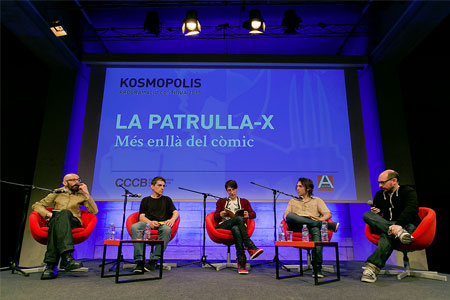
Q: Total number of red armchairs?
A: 5